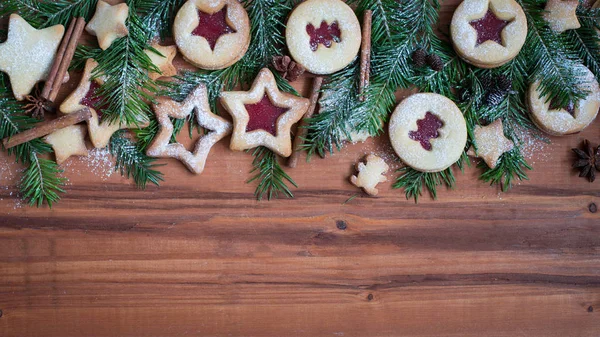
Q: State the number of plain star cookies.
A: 6